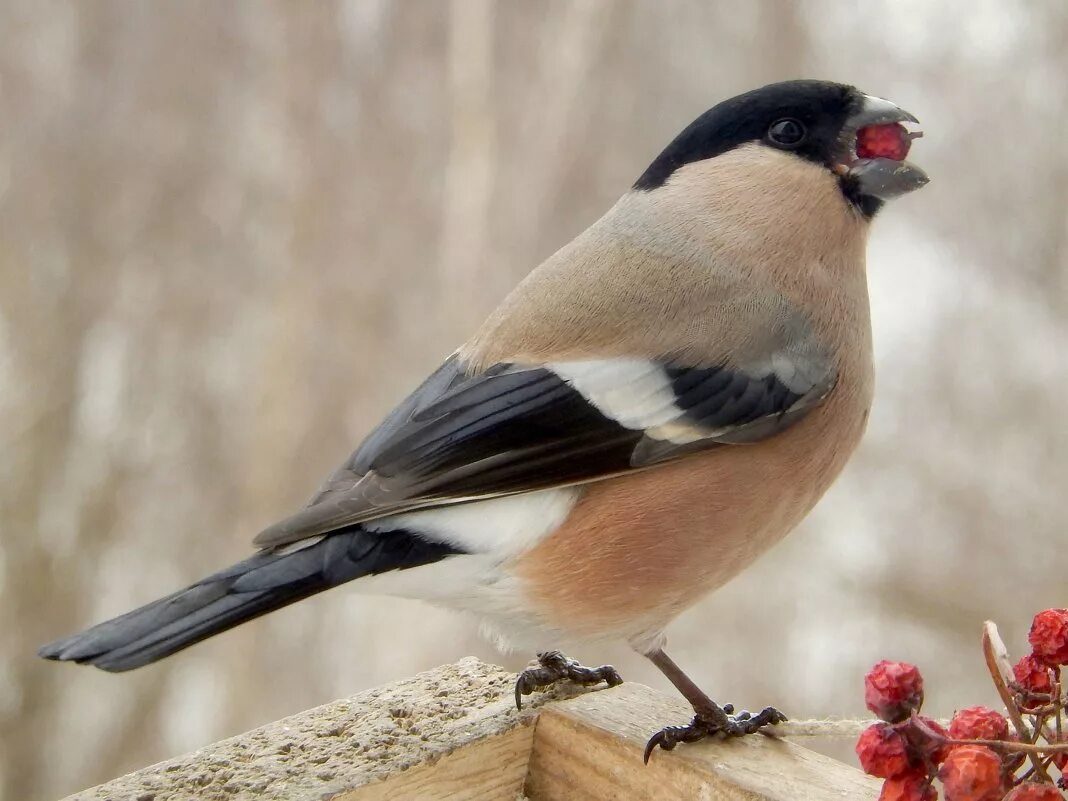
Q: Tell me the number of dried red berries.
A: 11